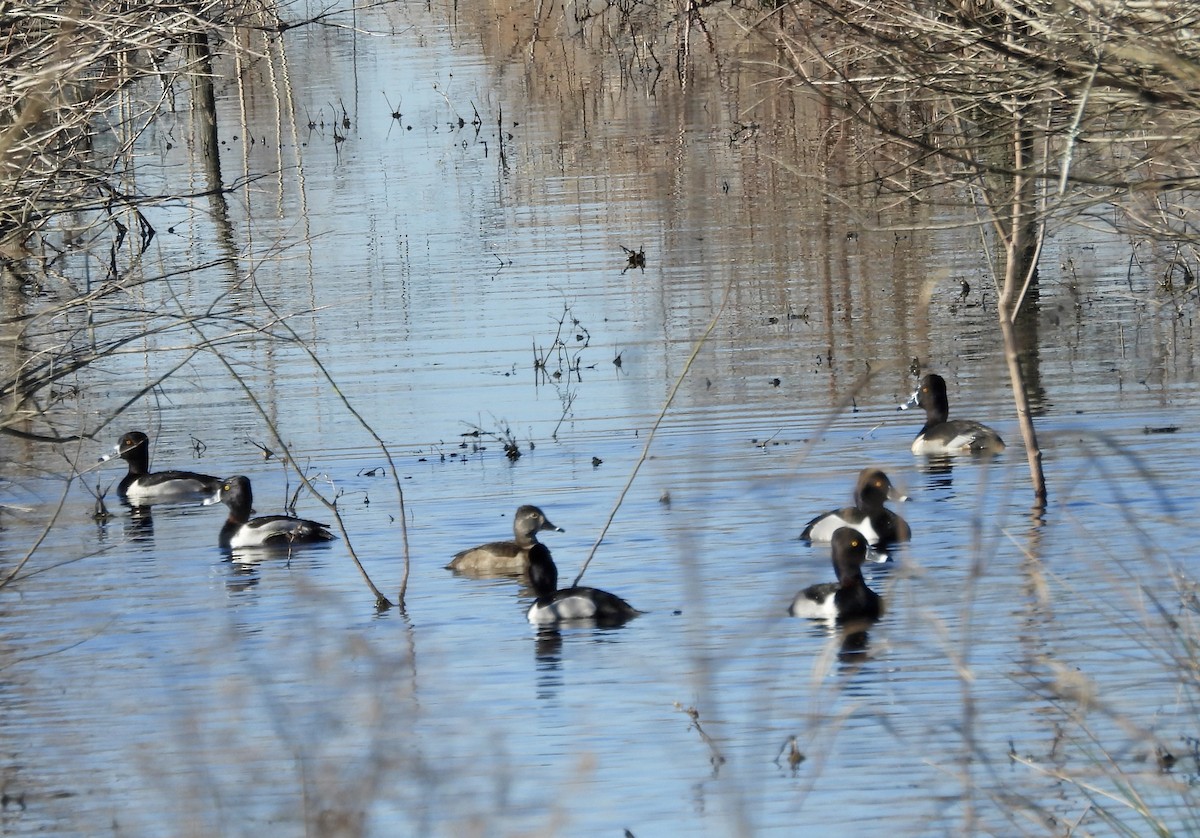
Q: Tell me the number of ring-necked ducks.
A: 7